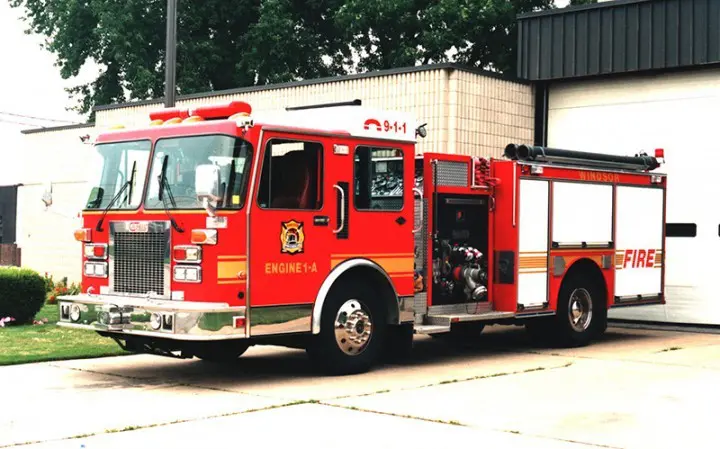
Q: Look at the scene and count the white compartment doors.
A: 3